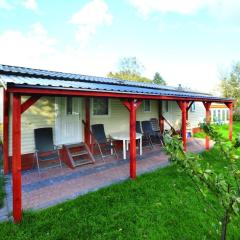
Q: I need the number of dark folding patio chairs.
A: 4